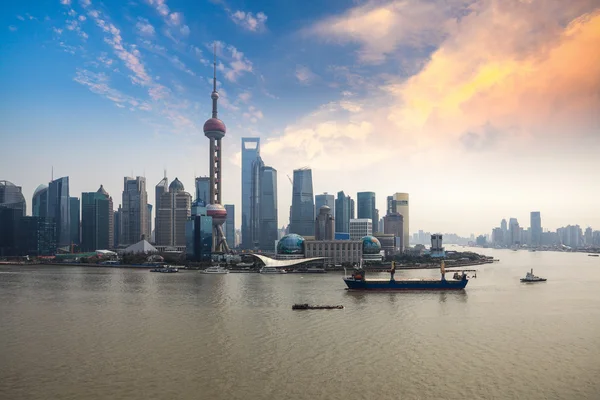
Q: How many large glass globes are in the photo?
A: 2